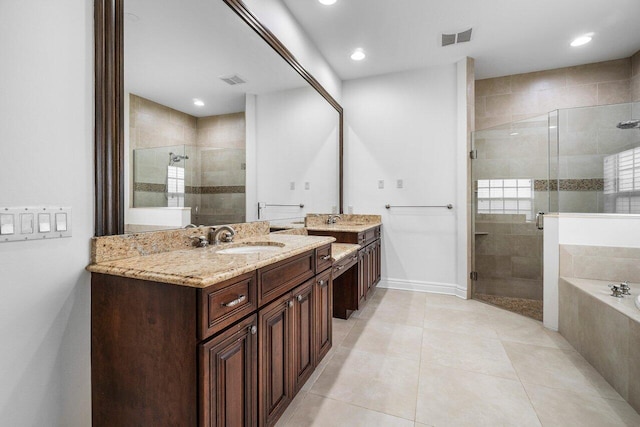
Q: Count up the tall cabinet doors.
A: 8